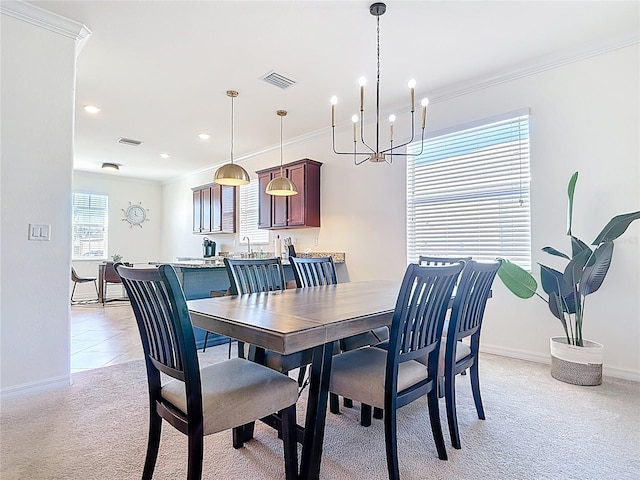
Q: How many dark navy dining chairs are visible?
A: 6